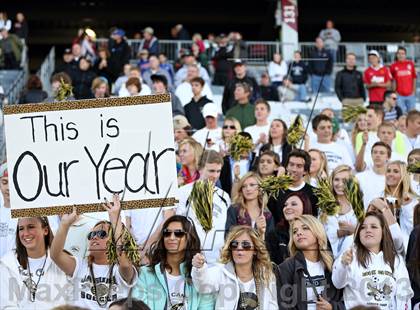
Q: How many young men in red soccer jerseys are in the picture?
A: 2